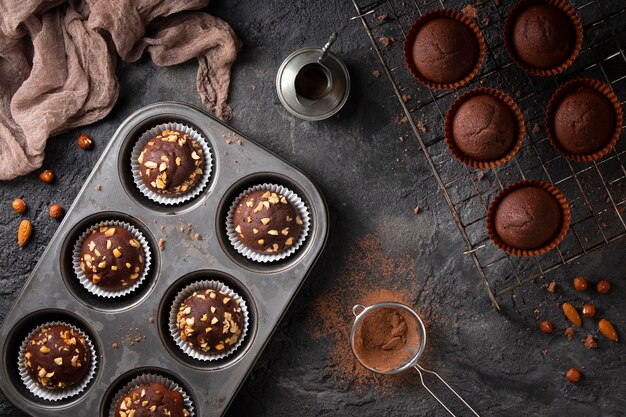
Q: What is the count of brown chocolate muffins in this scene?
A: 11